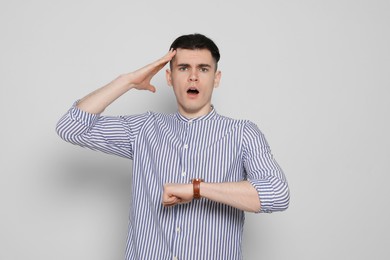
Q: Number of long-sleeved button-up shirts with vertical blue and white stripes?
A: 1